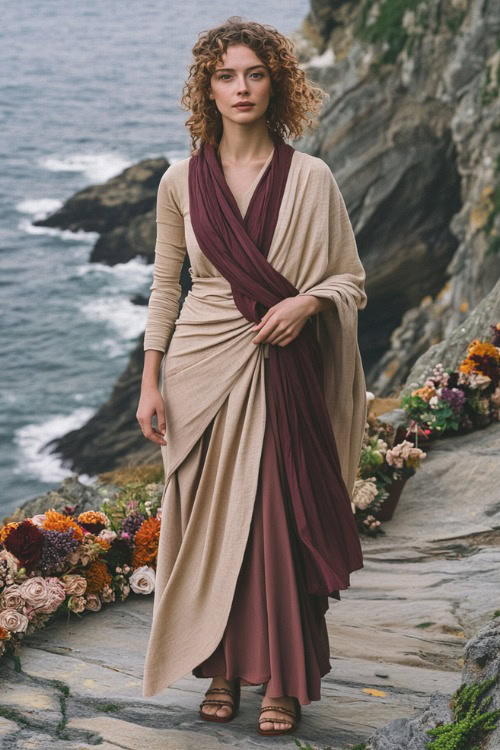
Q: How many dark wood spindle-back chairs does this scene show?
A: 0